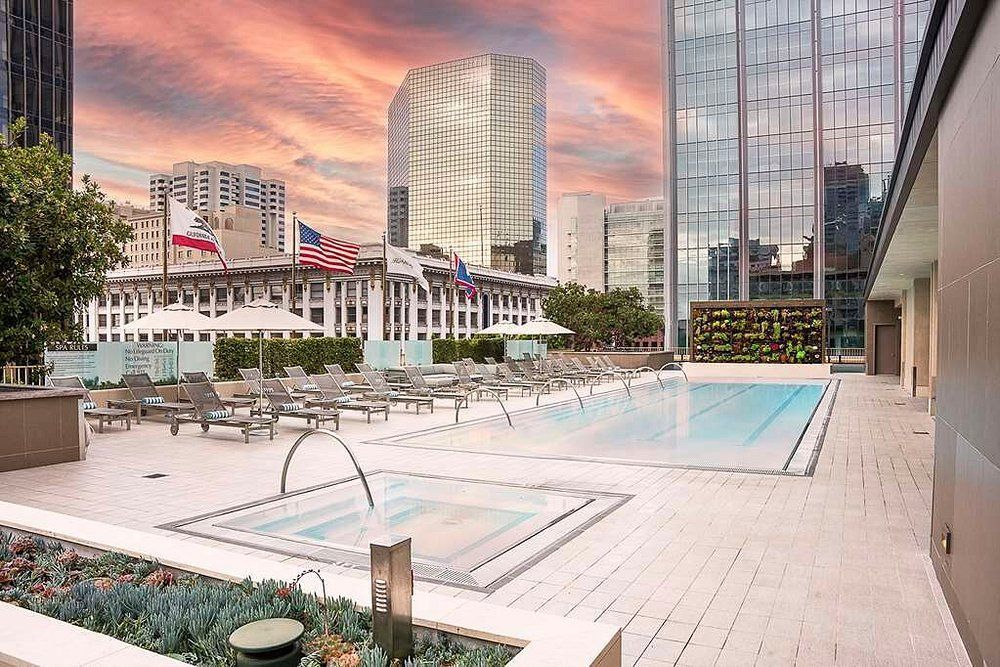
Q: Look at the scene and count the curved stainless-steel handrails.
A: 6